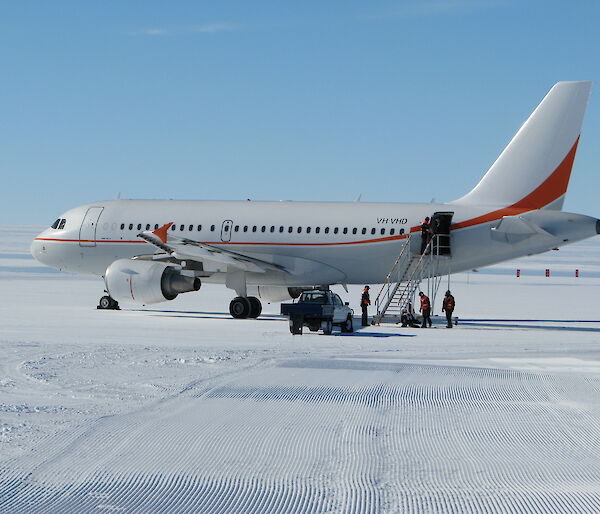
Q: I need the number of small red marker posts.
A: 3